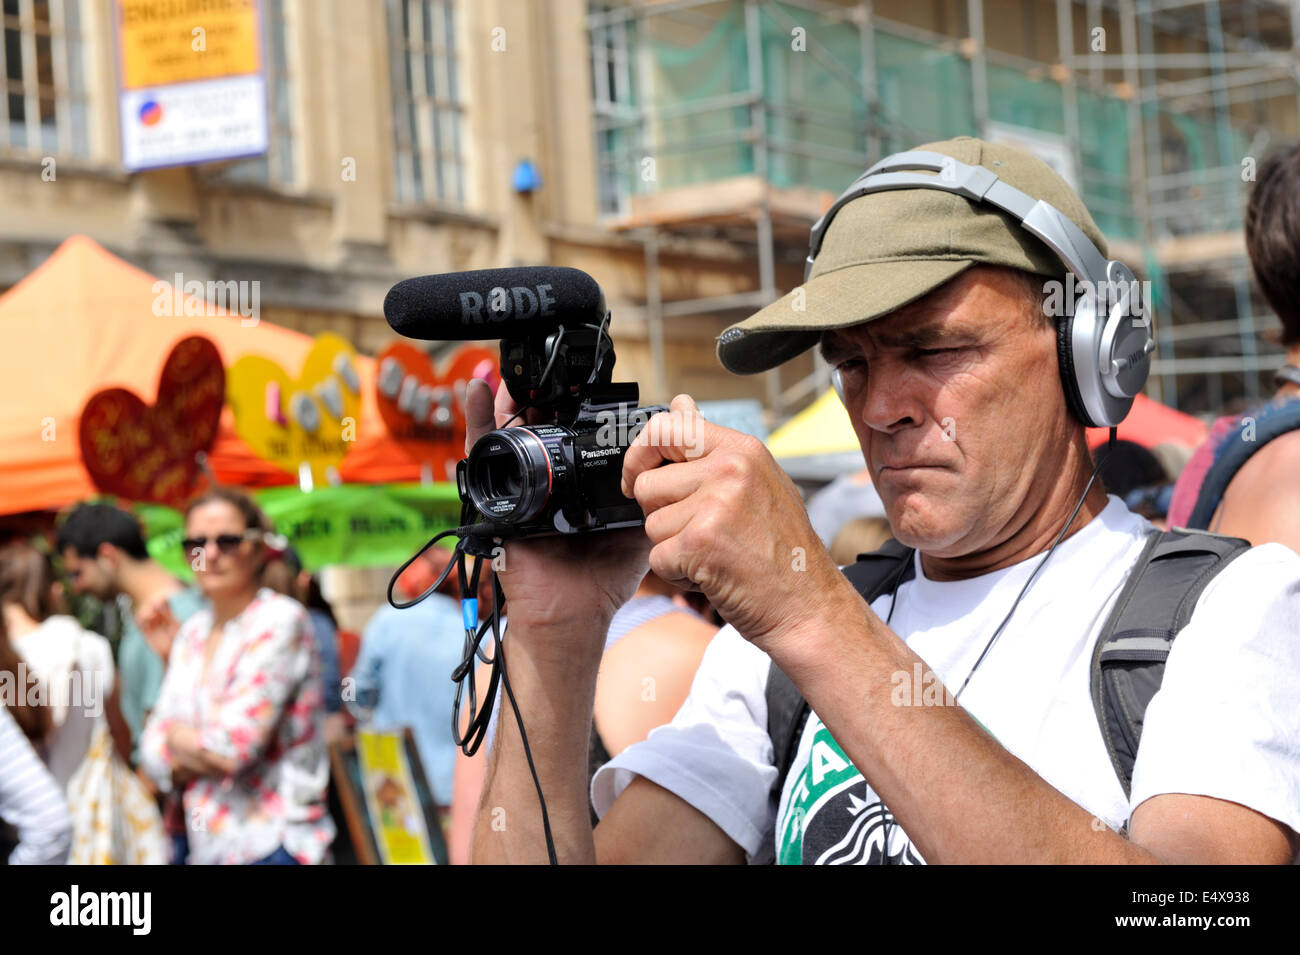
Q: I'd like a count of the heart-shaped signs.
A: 3